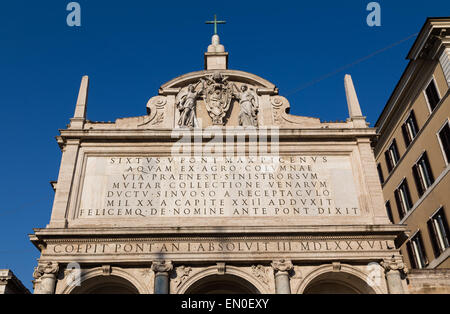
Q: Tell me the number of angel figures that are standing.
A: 2